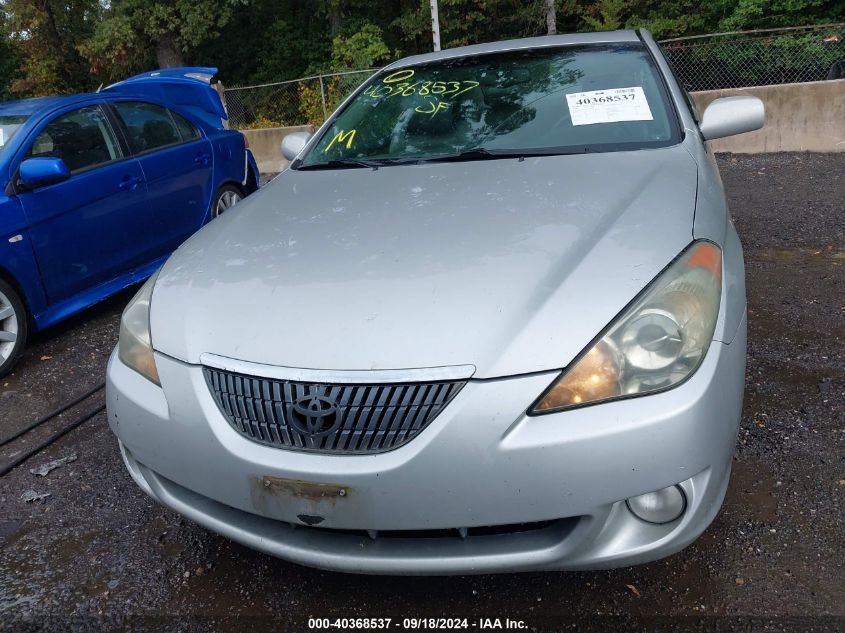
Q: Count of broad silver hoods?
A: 1